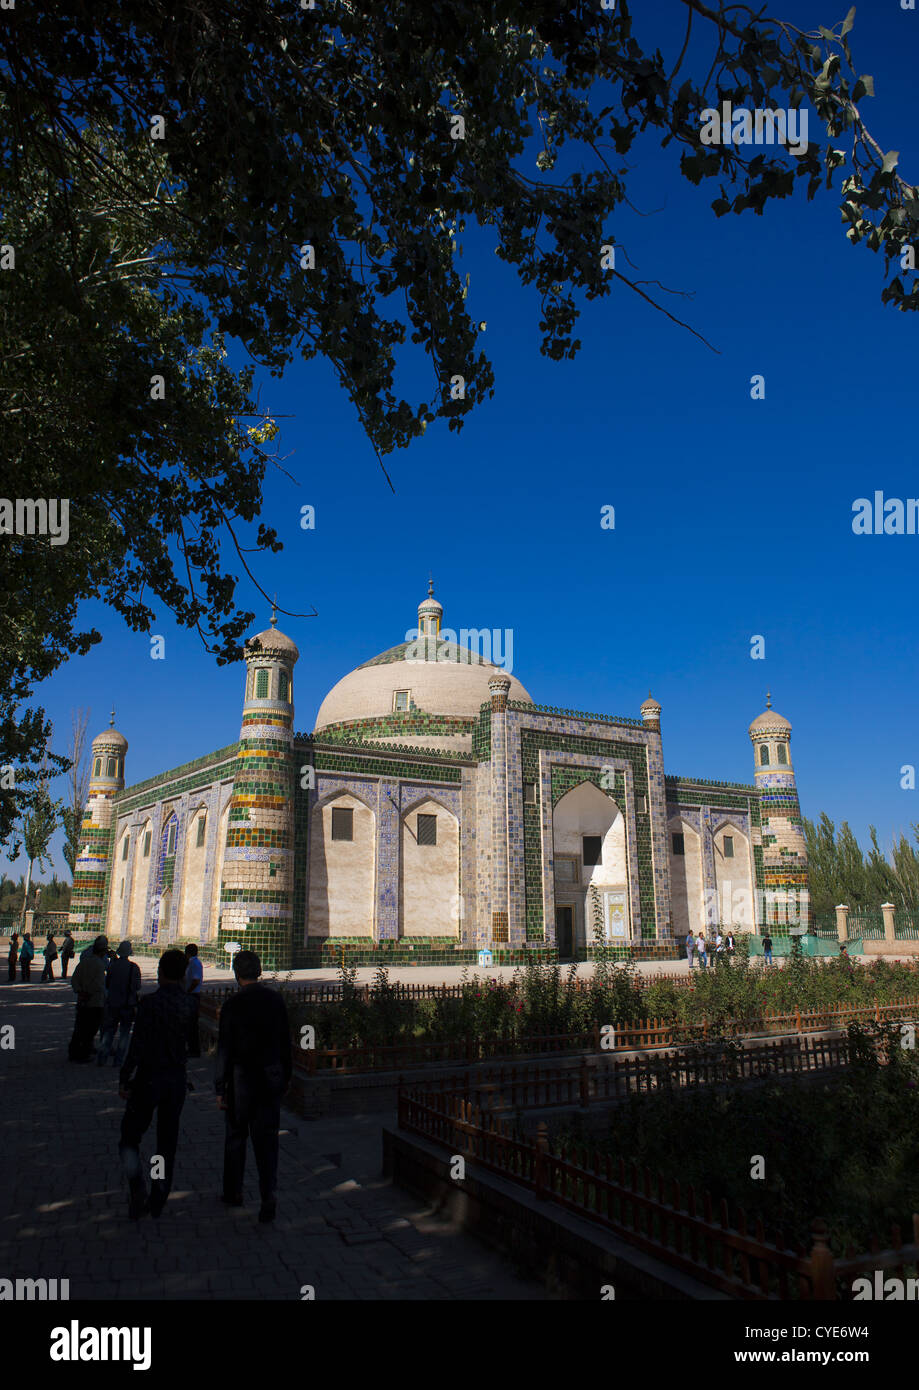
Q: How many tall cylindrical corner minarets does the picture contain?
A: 3